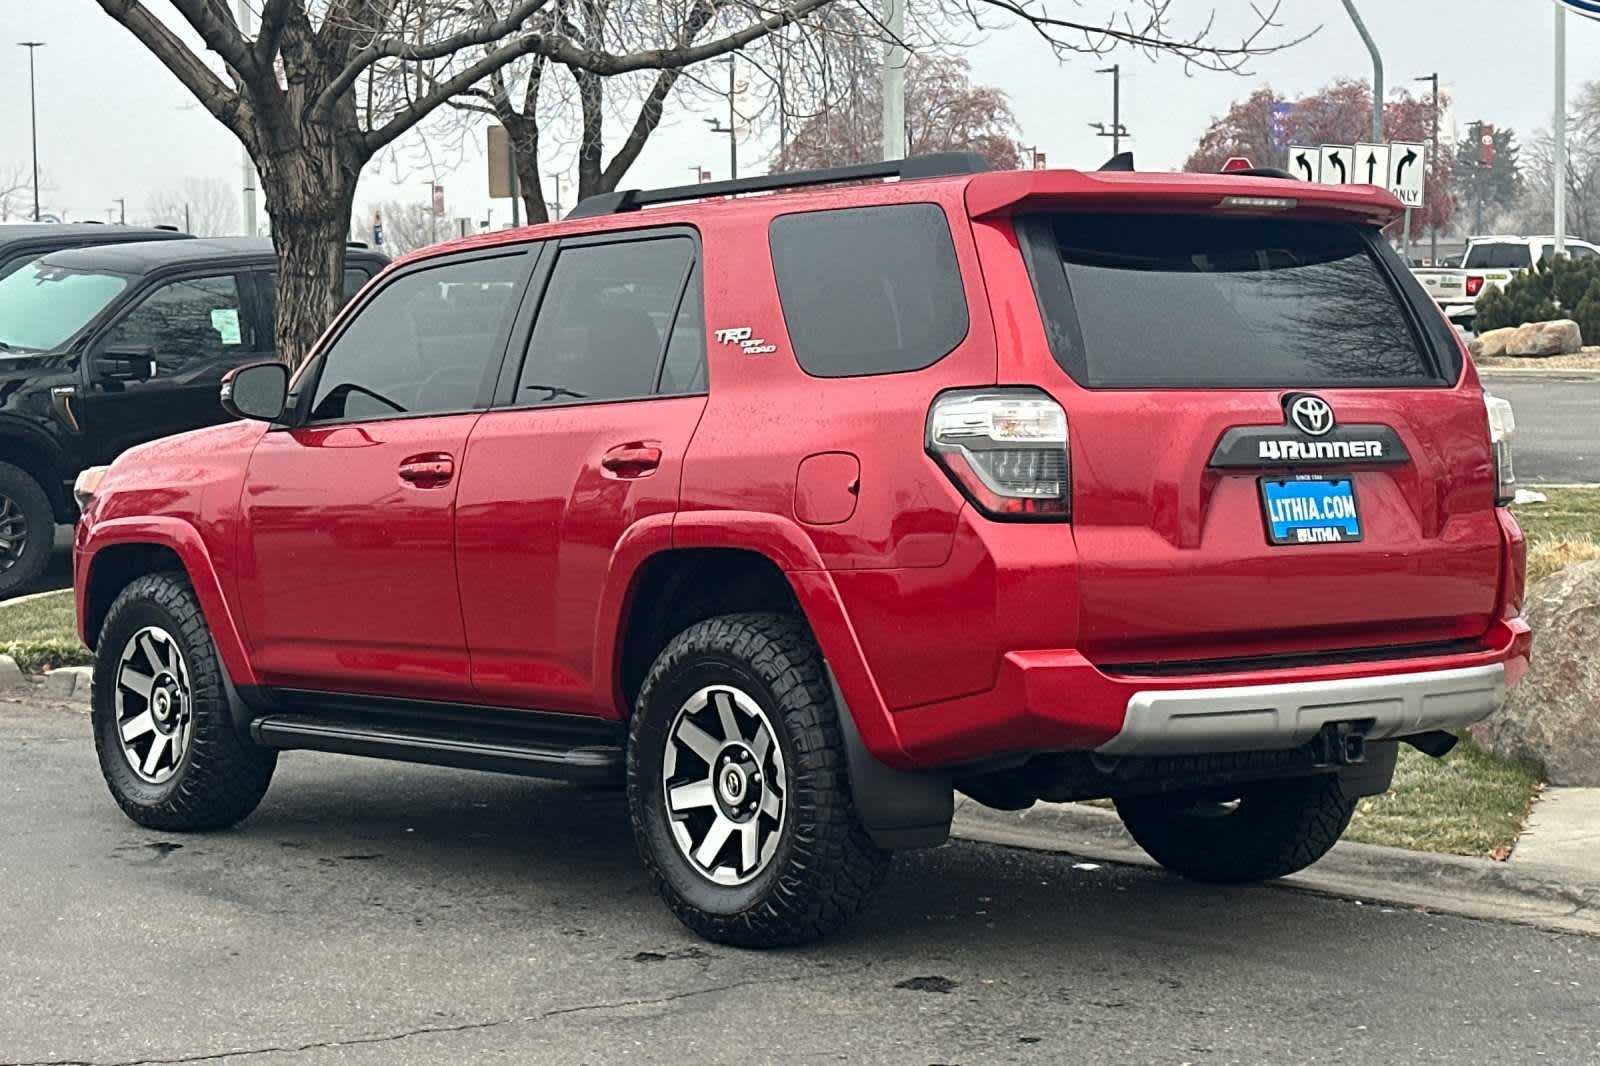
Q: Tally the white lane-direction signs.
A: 4